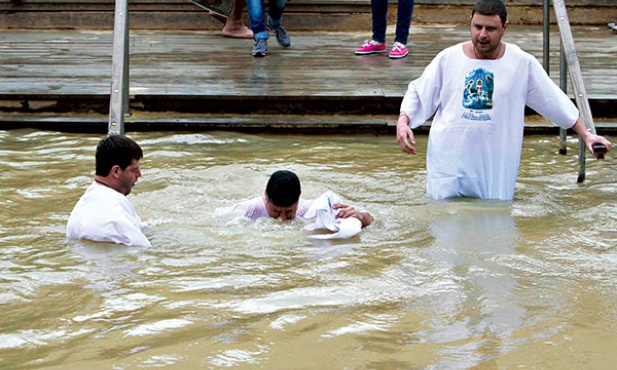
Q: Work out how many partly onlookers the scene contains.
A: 3